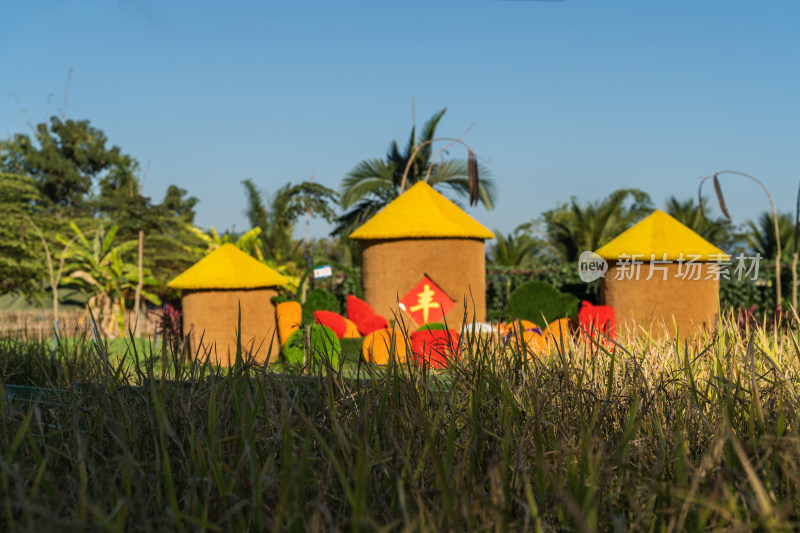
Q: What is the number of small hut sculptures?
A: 3